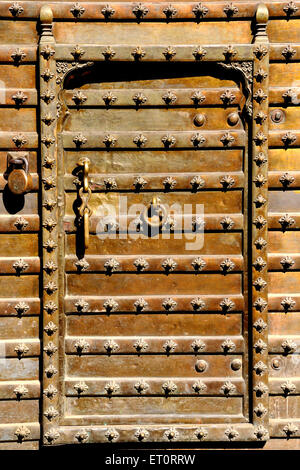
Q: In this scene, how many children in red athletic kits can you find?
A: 0